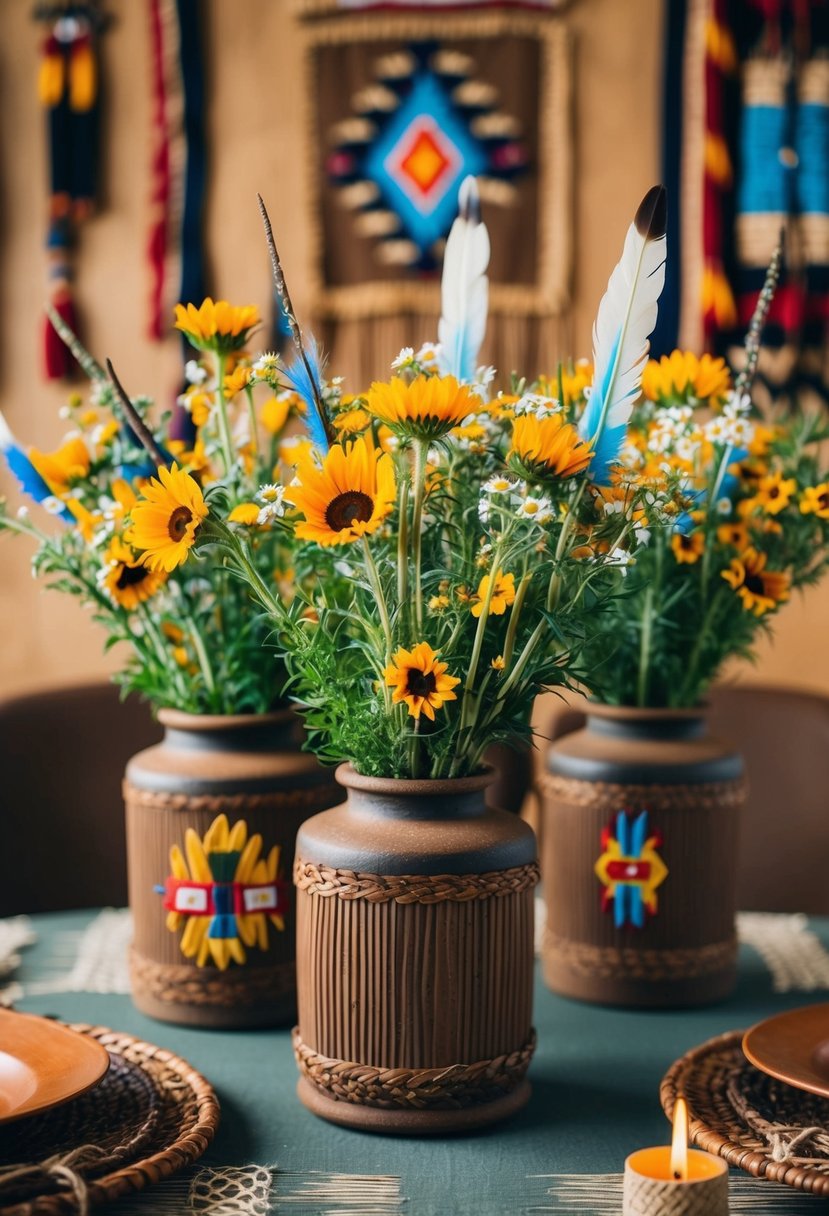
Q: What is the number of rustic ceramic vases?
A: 3